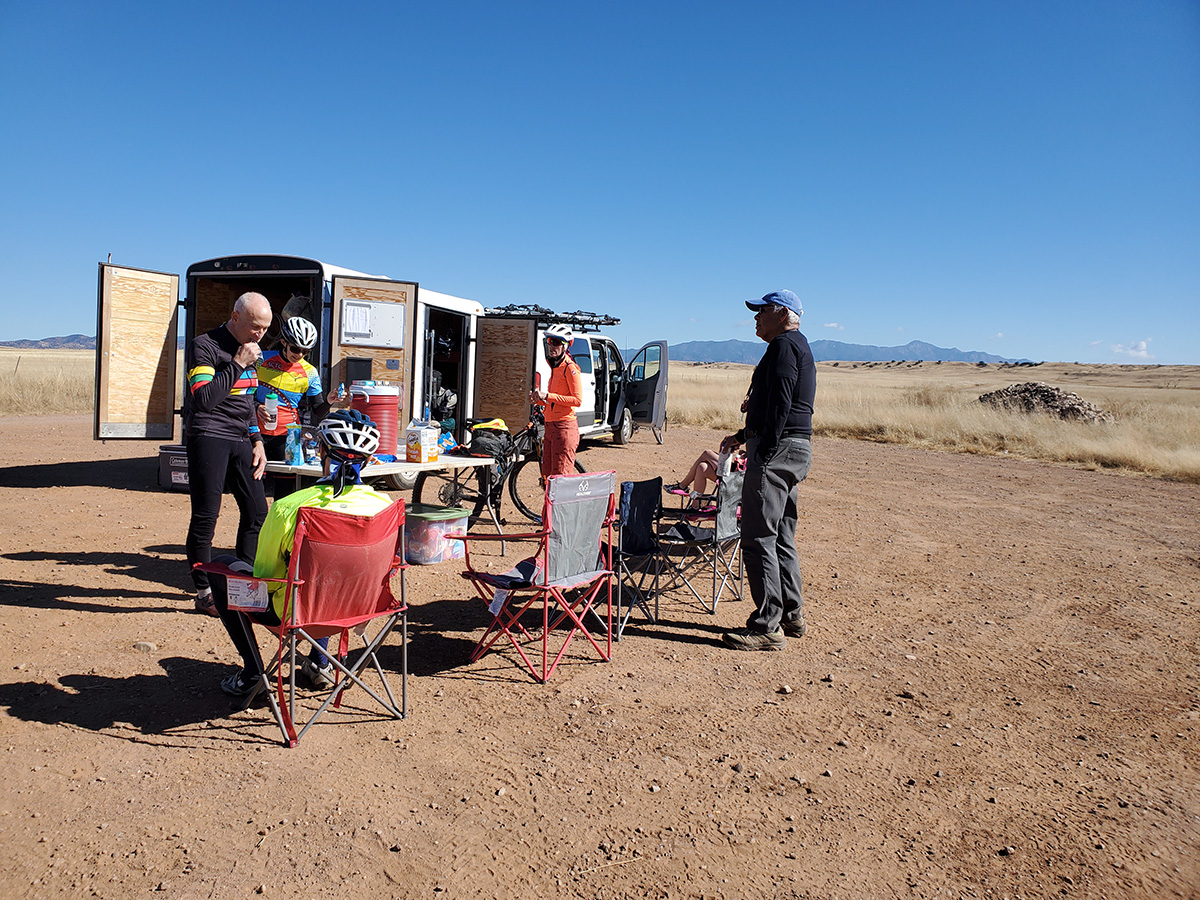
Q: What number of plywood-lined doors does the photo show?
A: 3